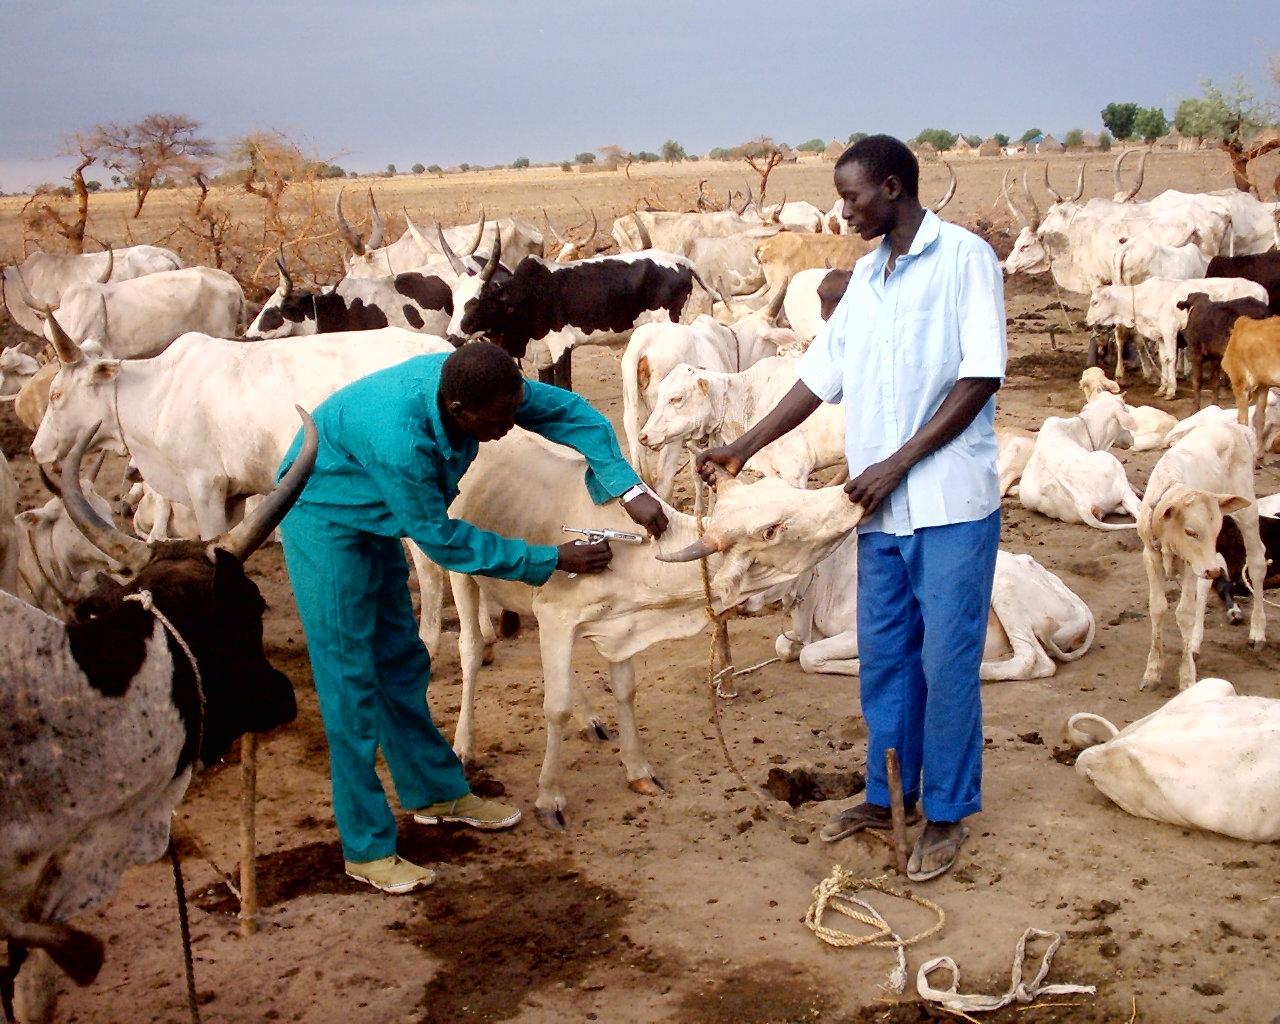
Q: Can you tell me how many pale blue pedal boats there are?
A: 0